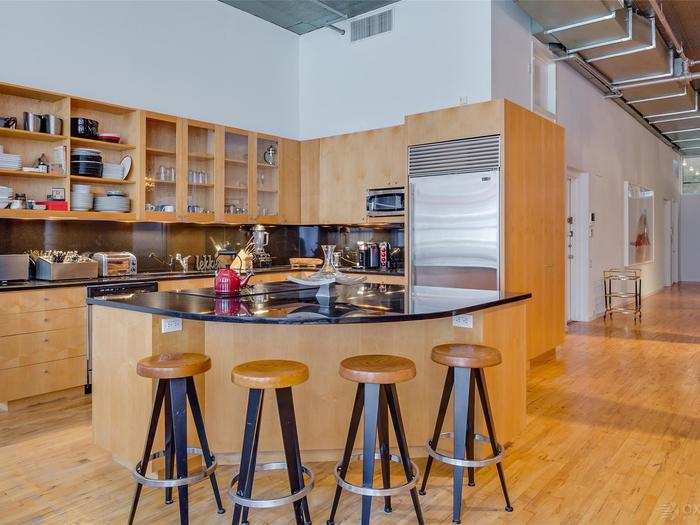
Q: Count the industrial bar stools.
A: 4